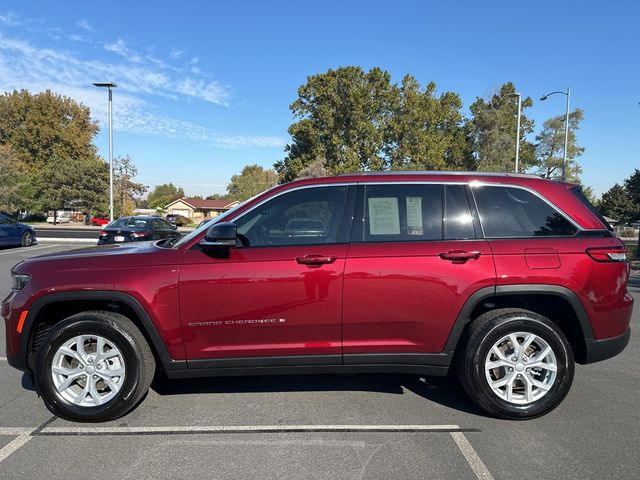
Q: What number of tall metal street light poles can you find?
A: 3